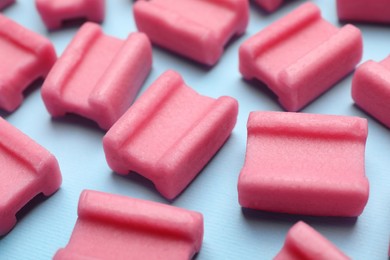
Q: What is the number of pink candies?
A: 14